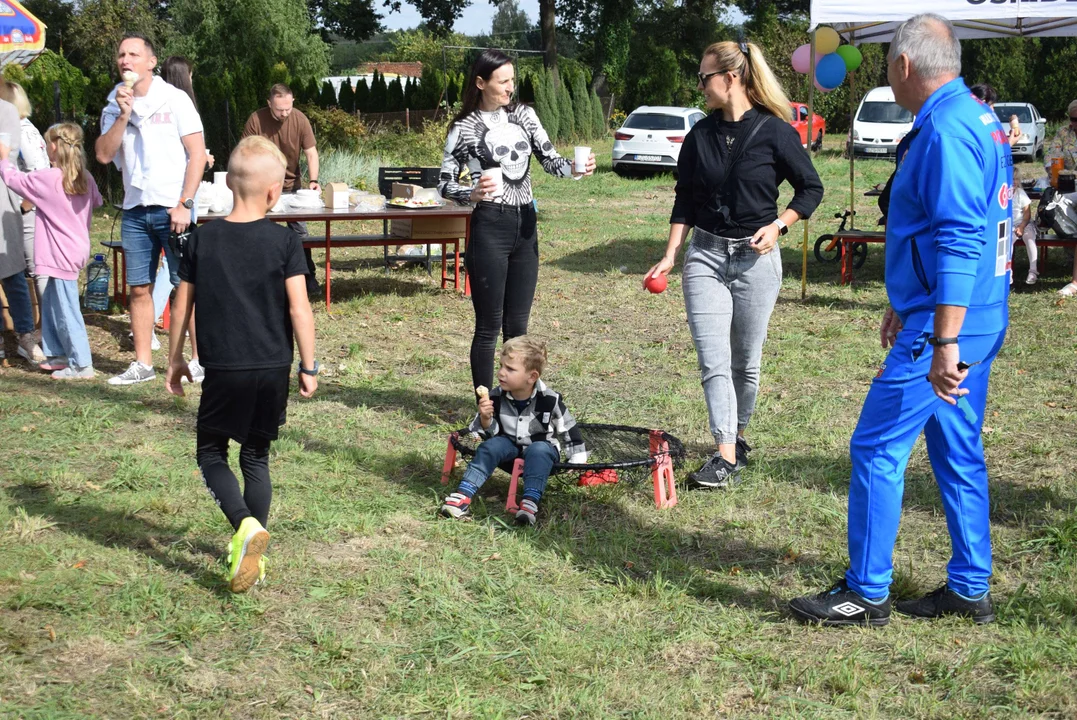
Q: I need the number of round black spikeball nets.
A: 1